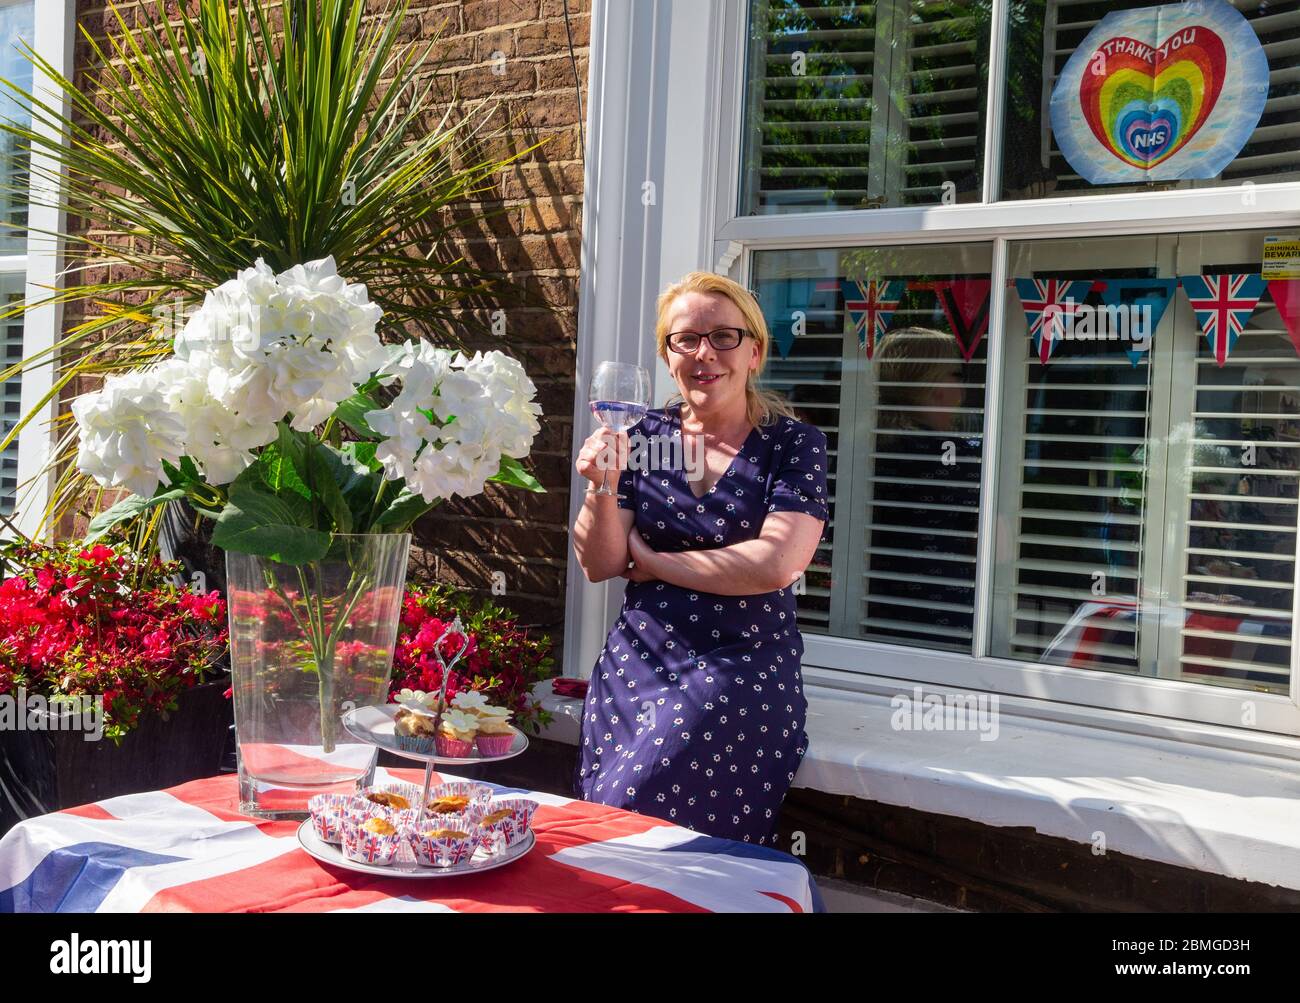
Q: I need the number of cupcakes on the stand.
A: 12